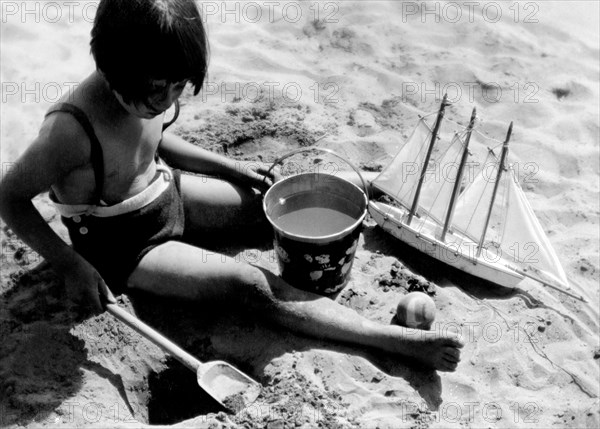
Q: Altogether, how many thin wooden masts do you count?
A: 3